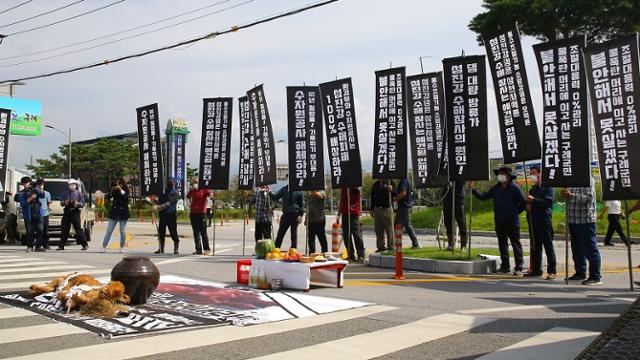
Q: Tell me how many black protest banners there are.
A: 13